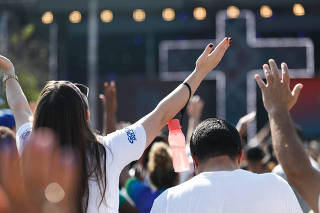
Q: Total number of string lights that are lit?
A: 9